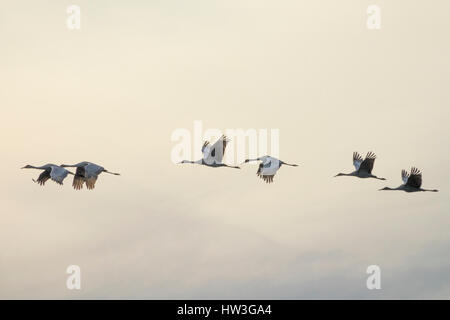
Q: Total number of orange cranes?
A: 0